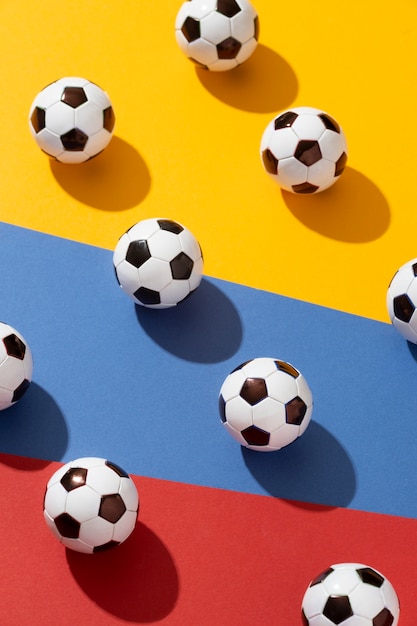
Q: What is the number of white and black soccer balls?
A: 9